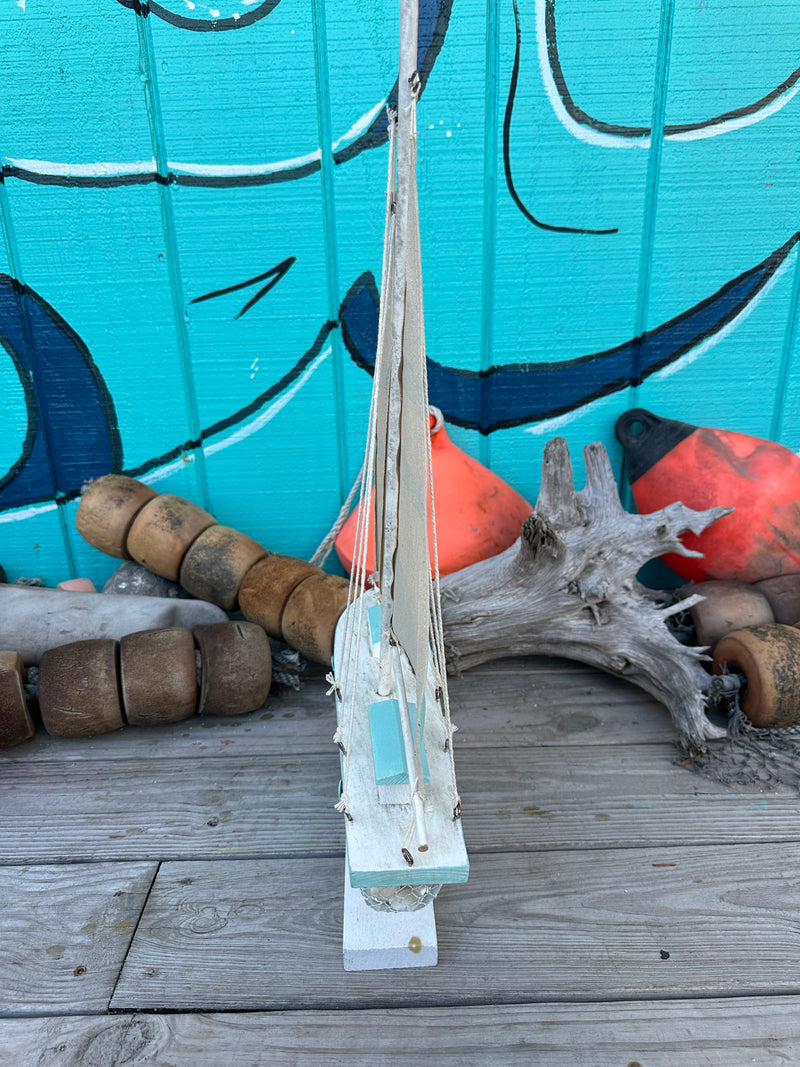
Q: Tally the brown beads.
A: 12